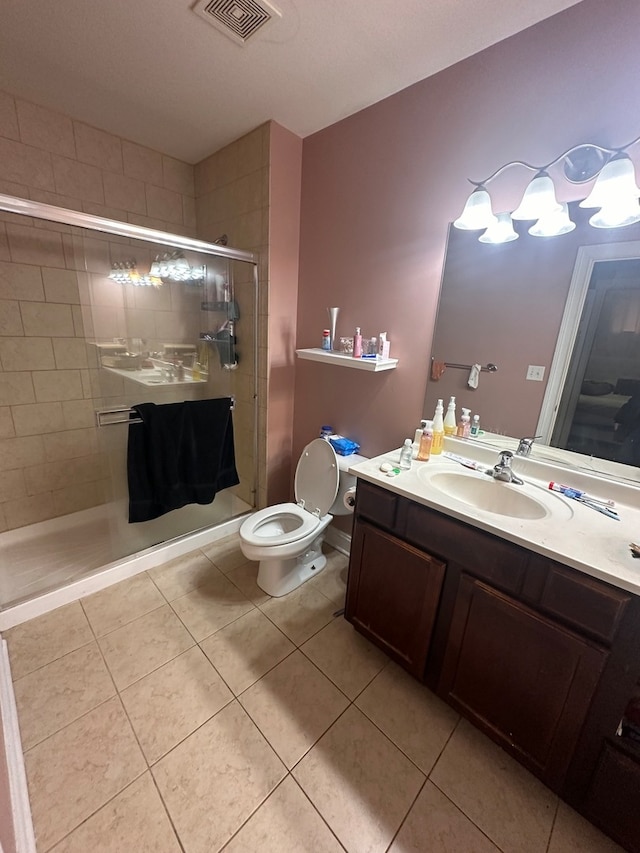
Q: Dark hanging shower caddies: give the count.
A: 1